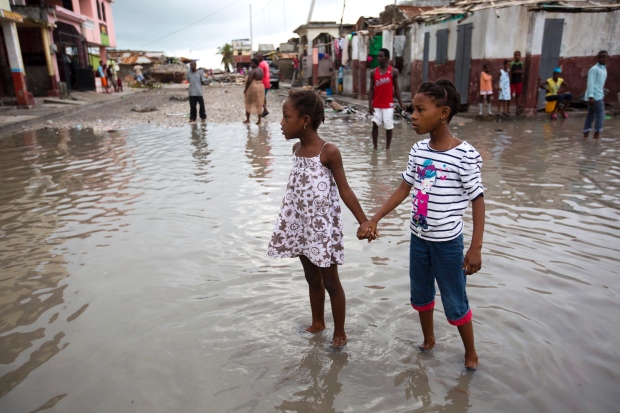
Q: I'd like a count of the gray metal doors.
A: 3